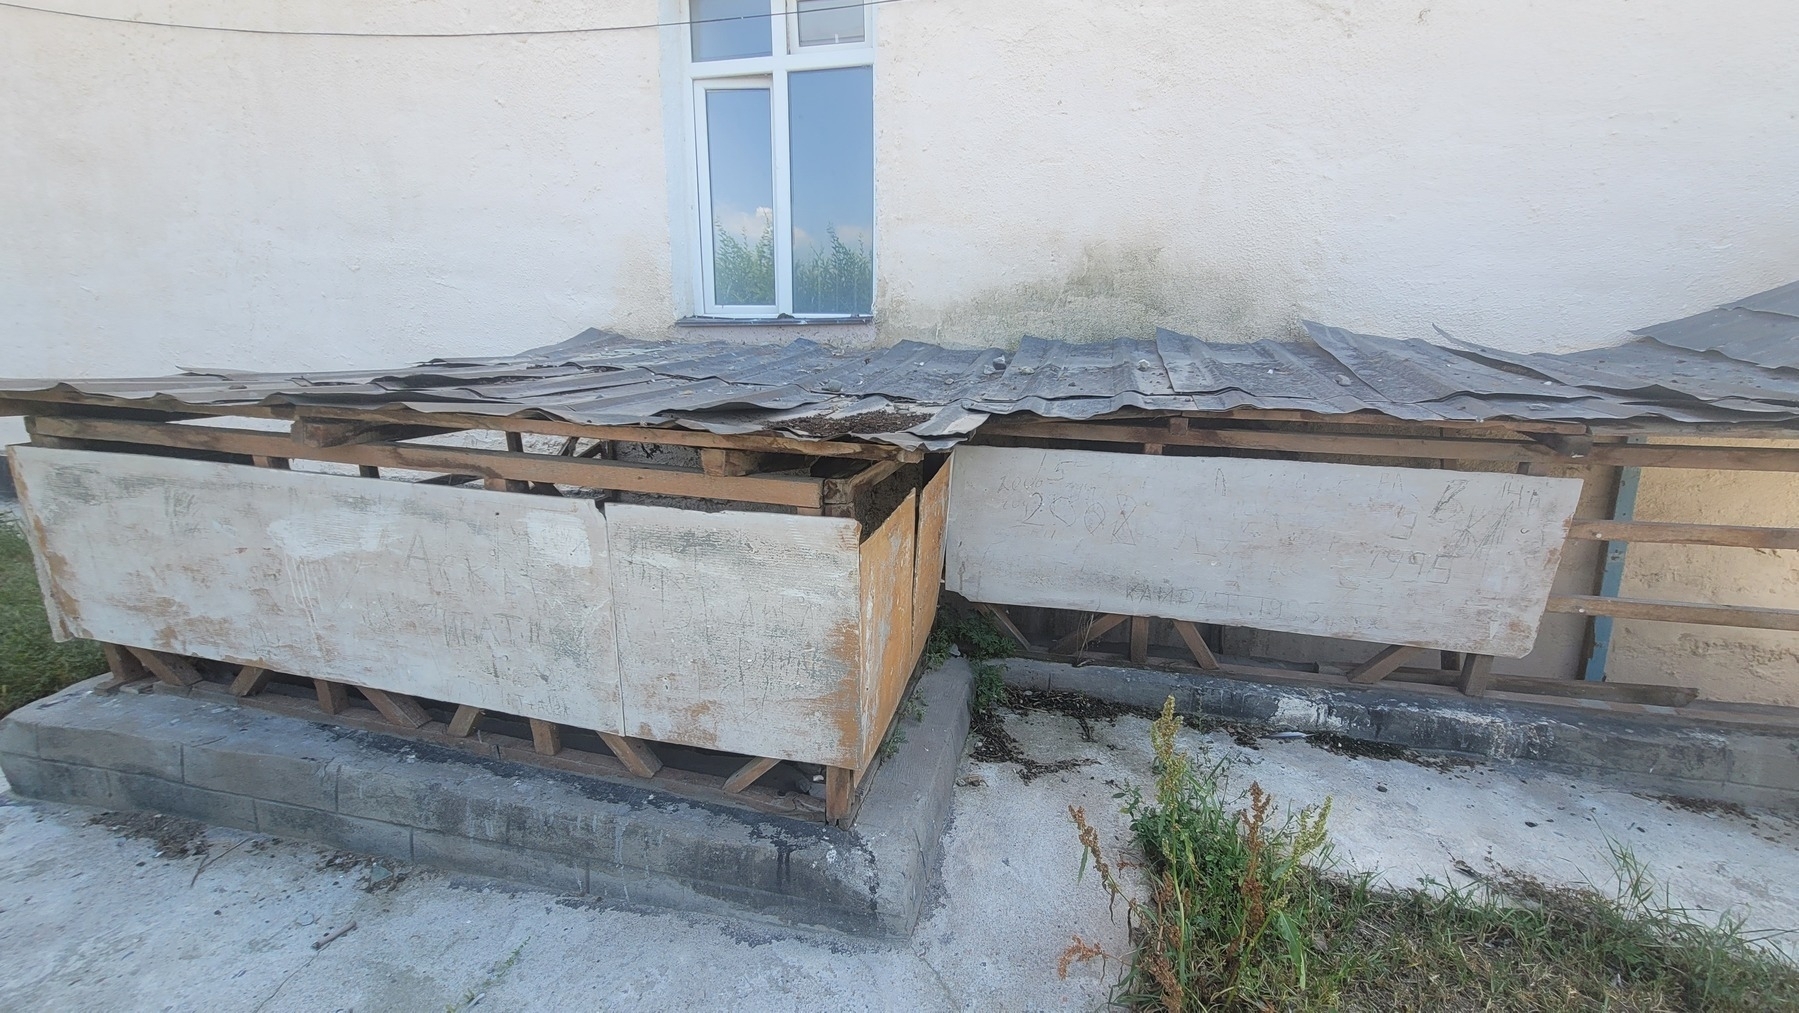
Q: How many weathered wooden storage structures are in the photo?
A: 2